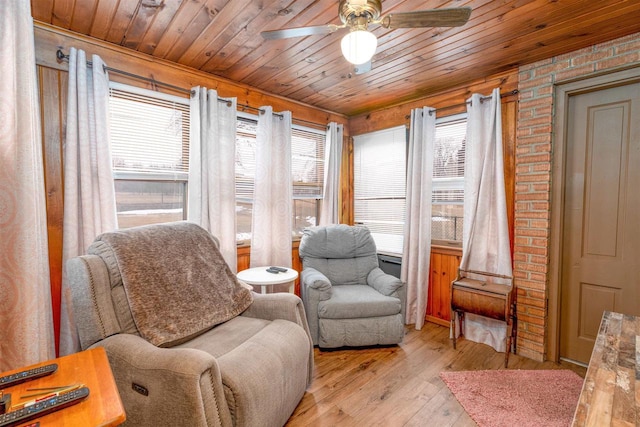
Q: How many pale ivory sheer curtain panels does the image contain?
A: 7